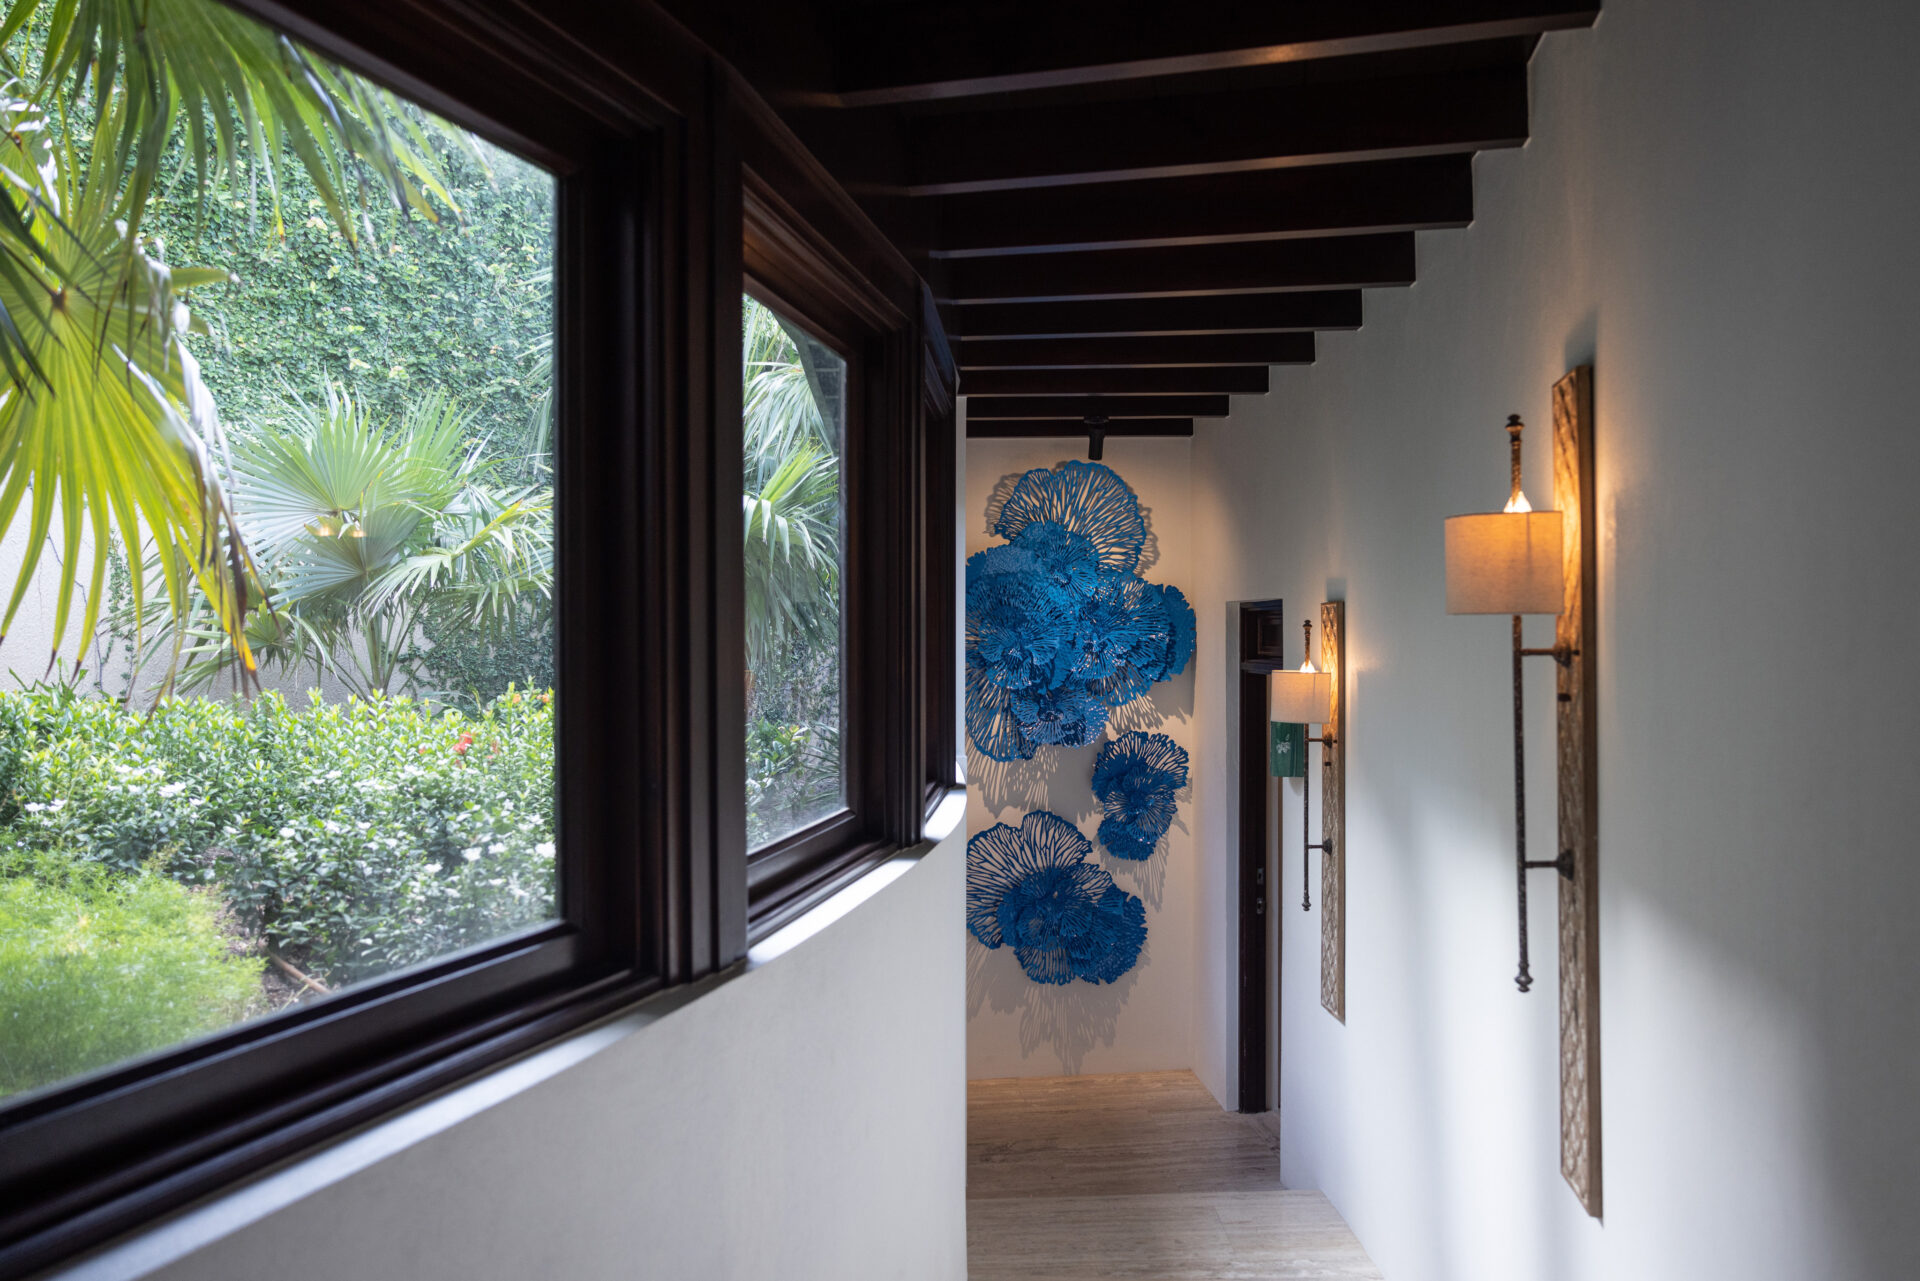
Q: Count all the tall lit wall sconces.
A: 2